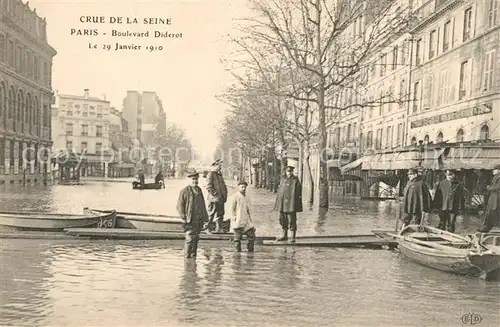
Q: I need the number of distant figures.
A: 2